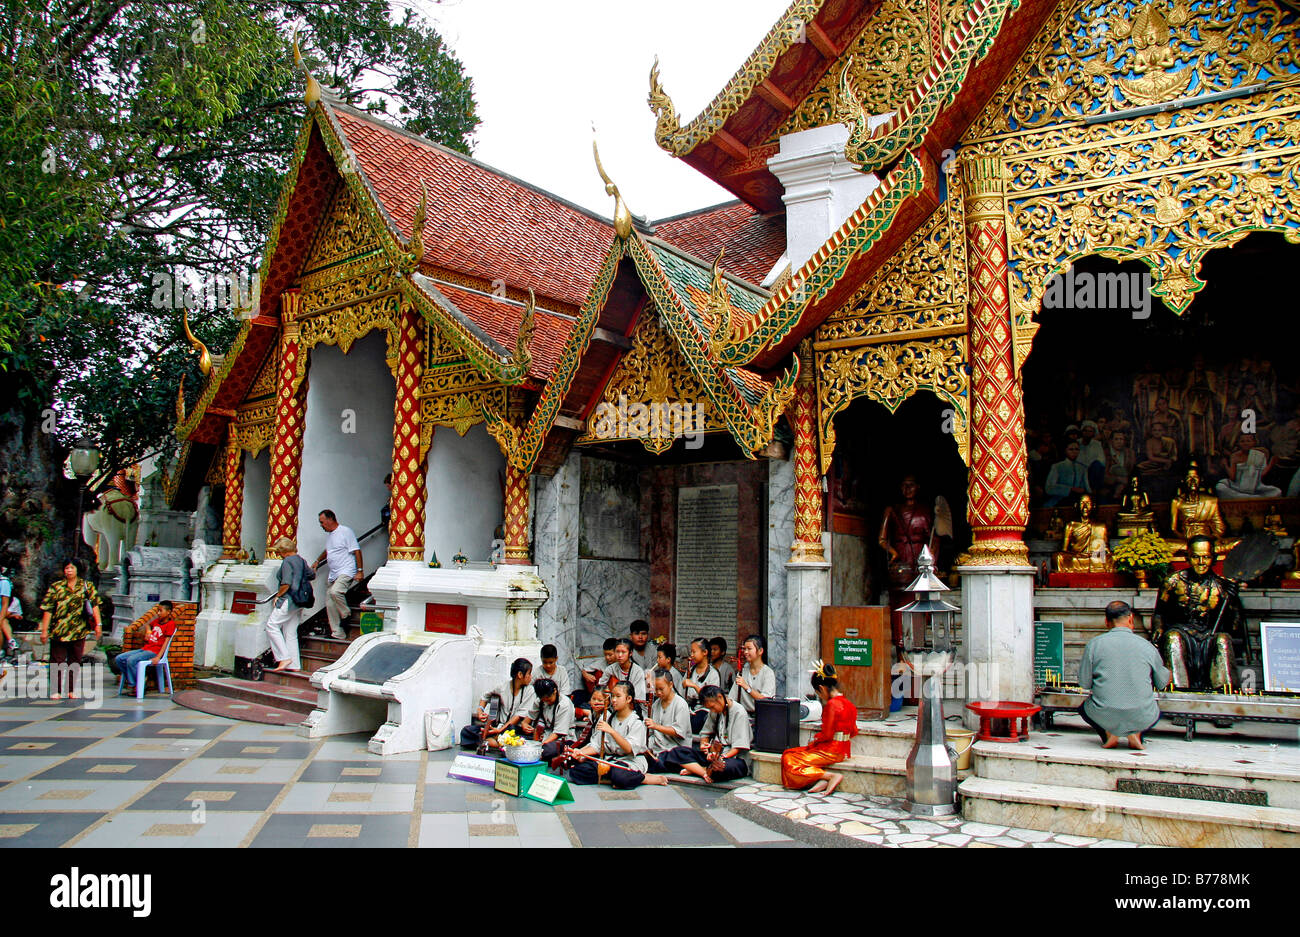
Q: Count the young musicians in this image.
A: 14